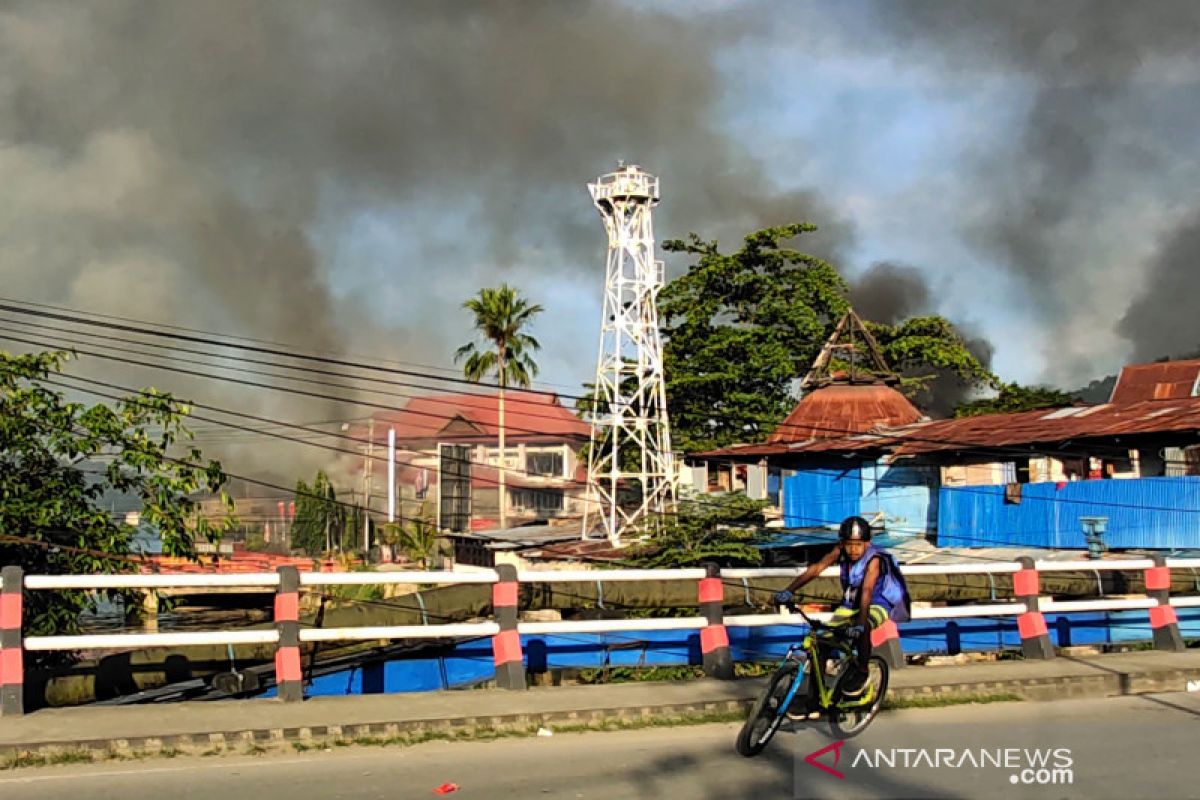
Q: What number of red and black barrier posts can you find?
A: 7